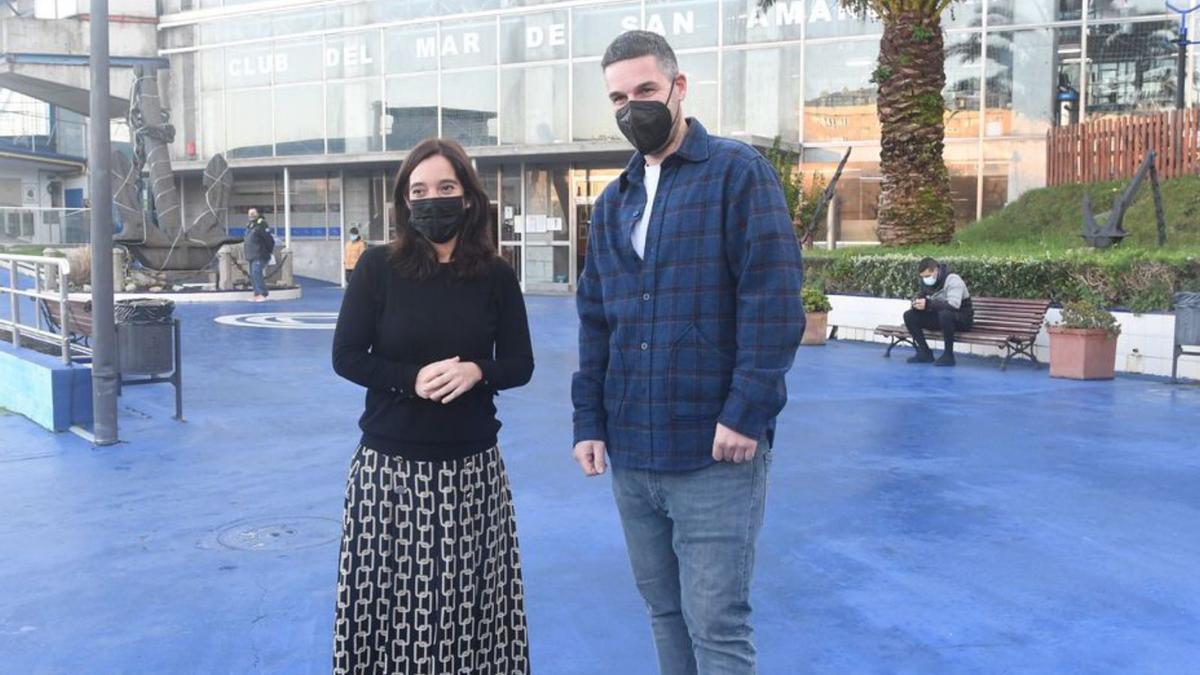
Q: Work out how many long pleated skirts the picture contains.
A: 1